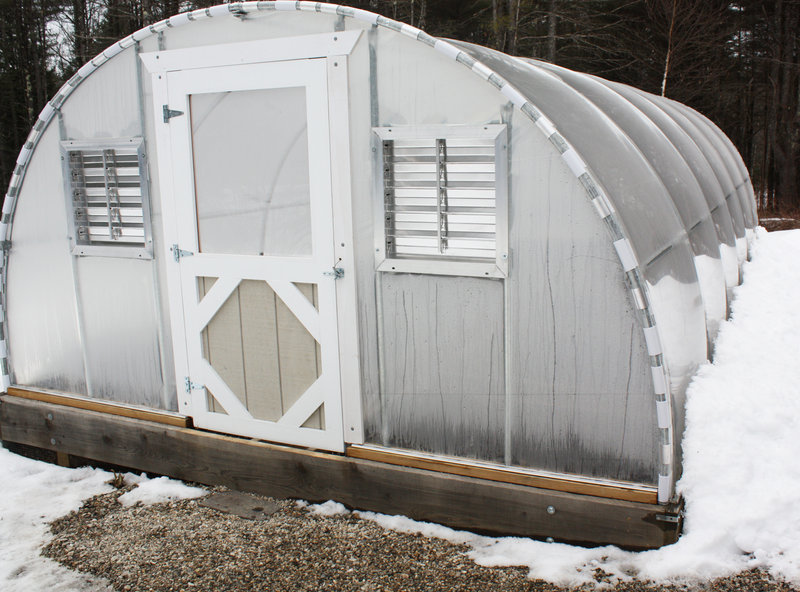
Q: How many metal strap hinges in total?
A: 3